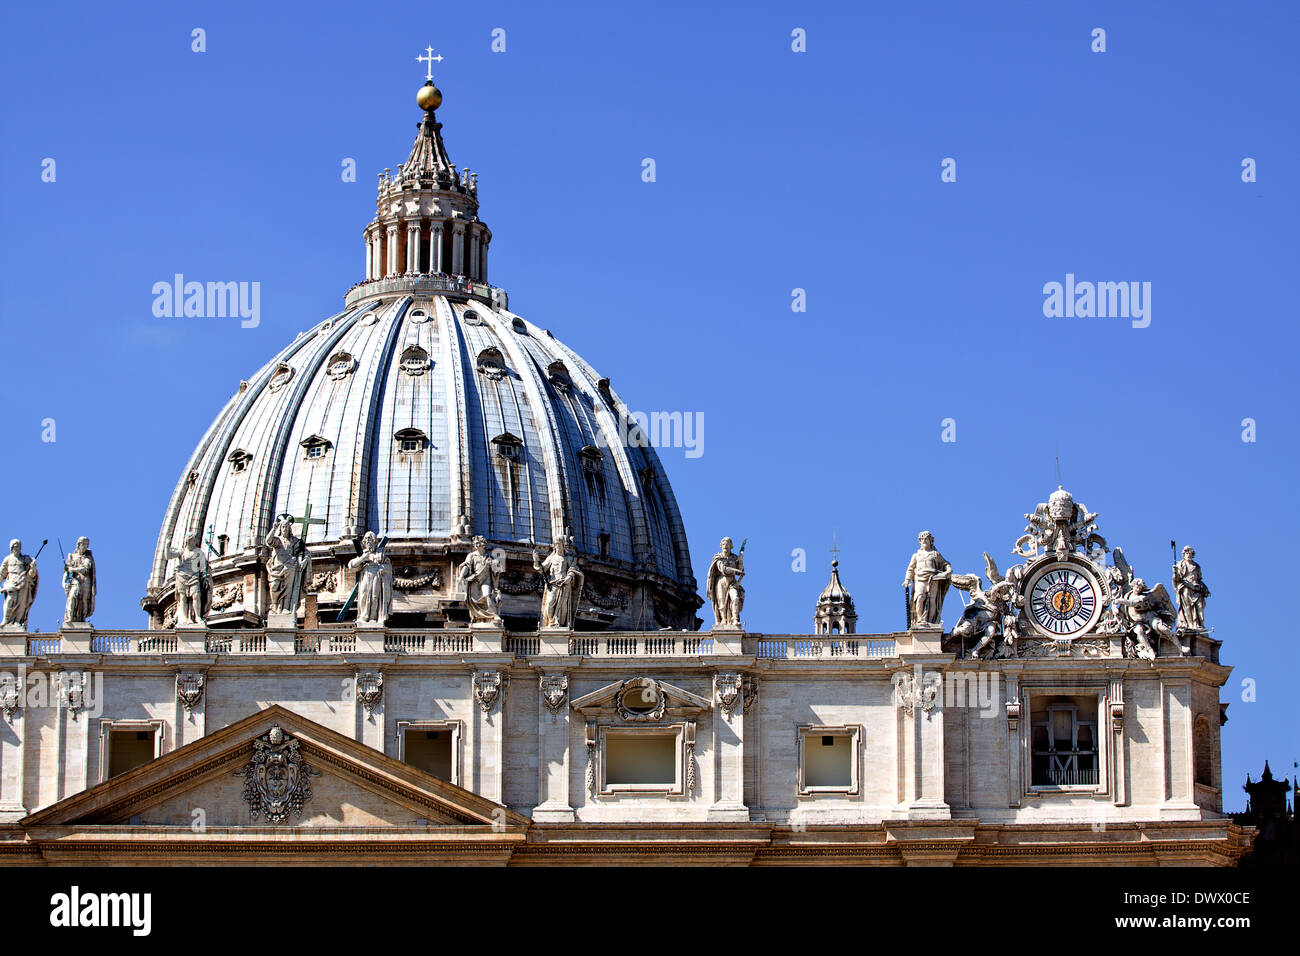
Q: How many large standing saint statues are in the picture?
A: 10